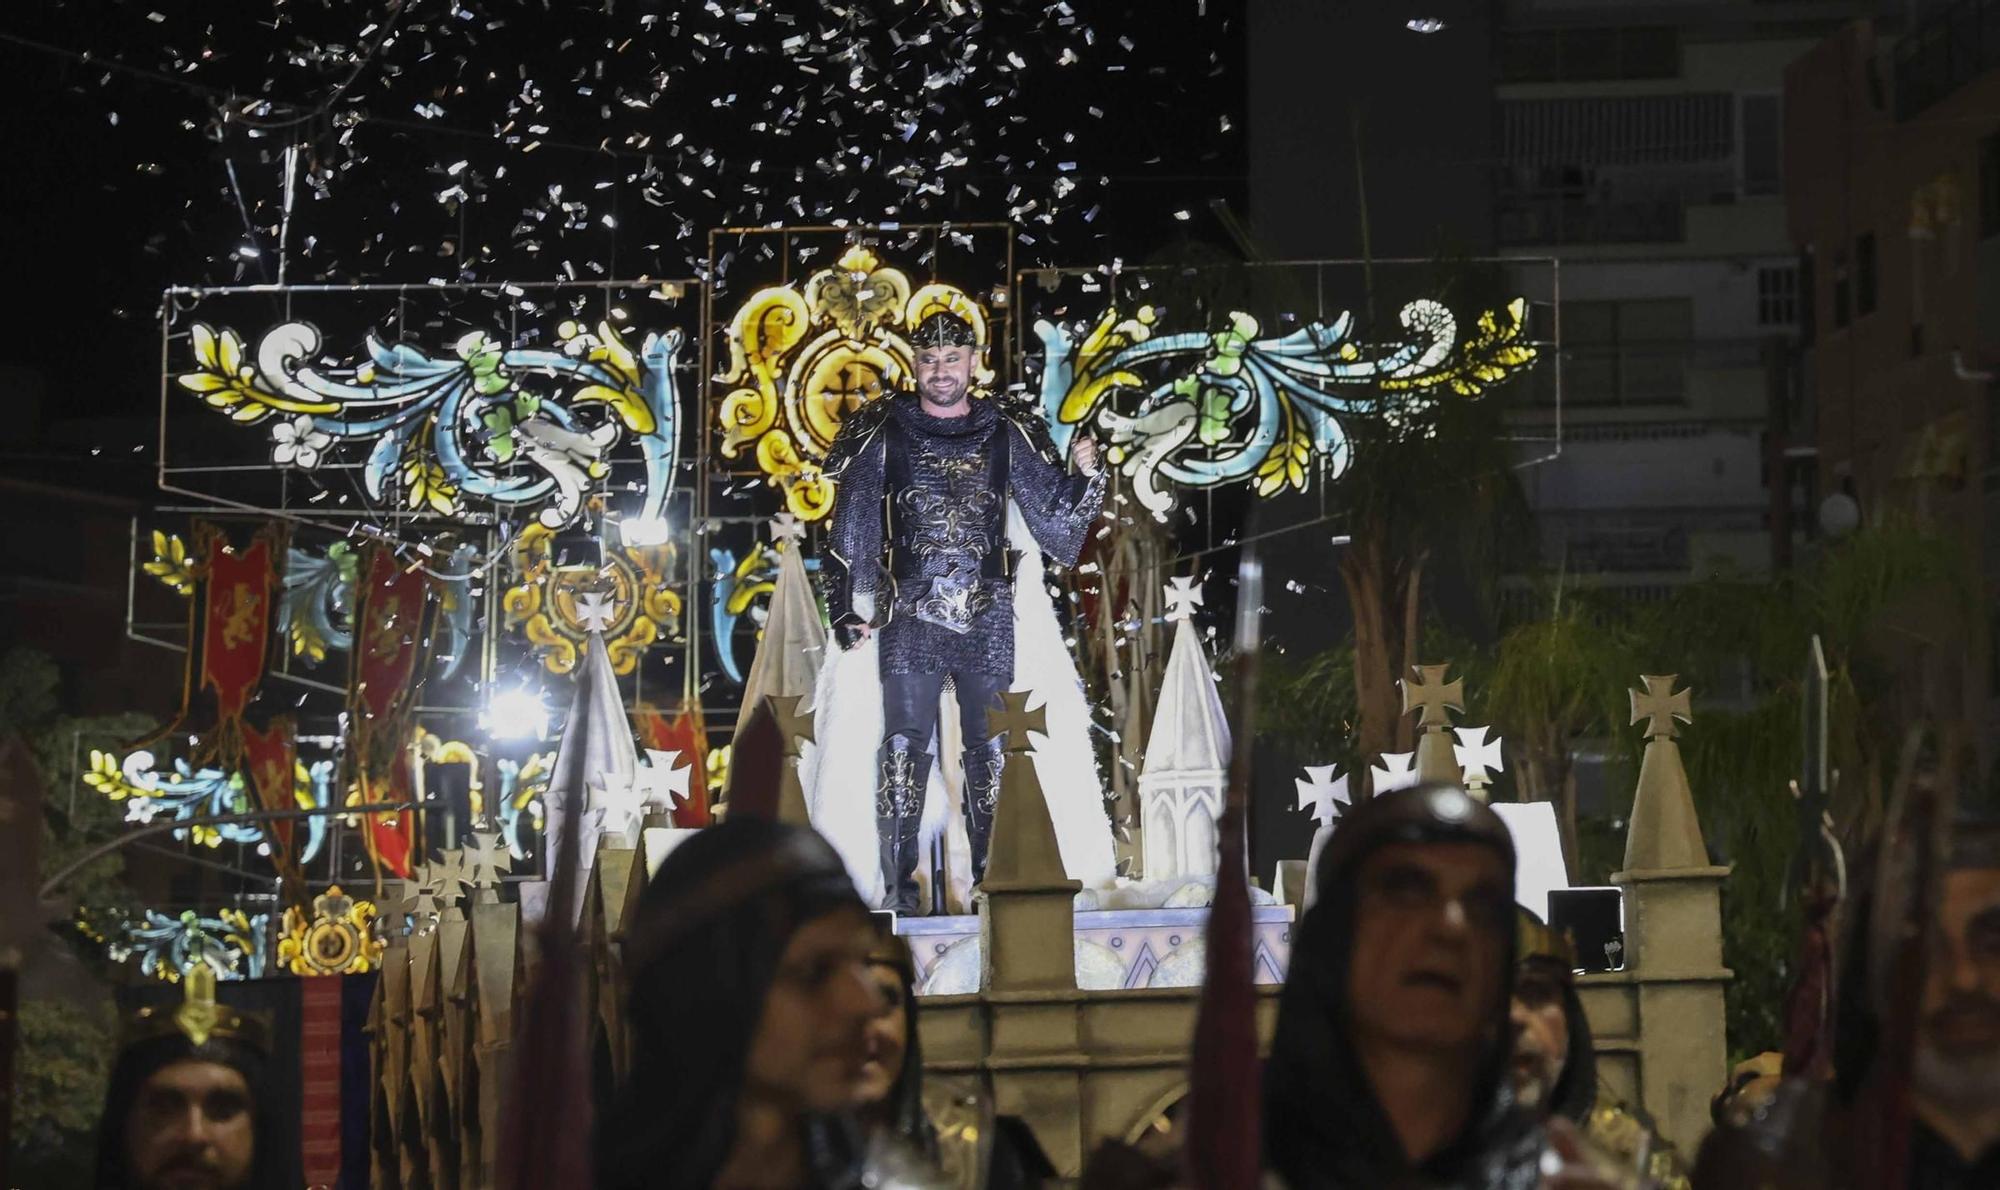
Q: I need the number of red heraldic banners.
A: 5